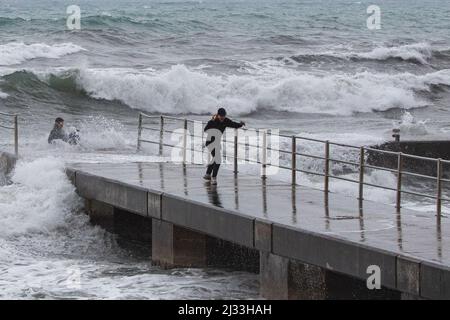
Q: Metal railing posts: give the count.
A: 11